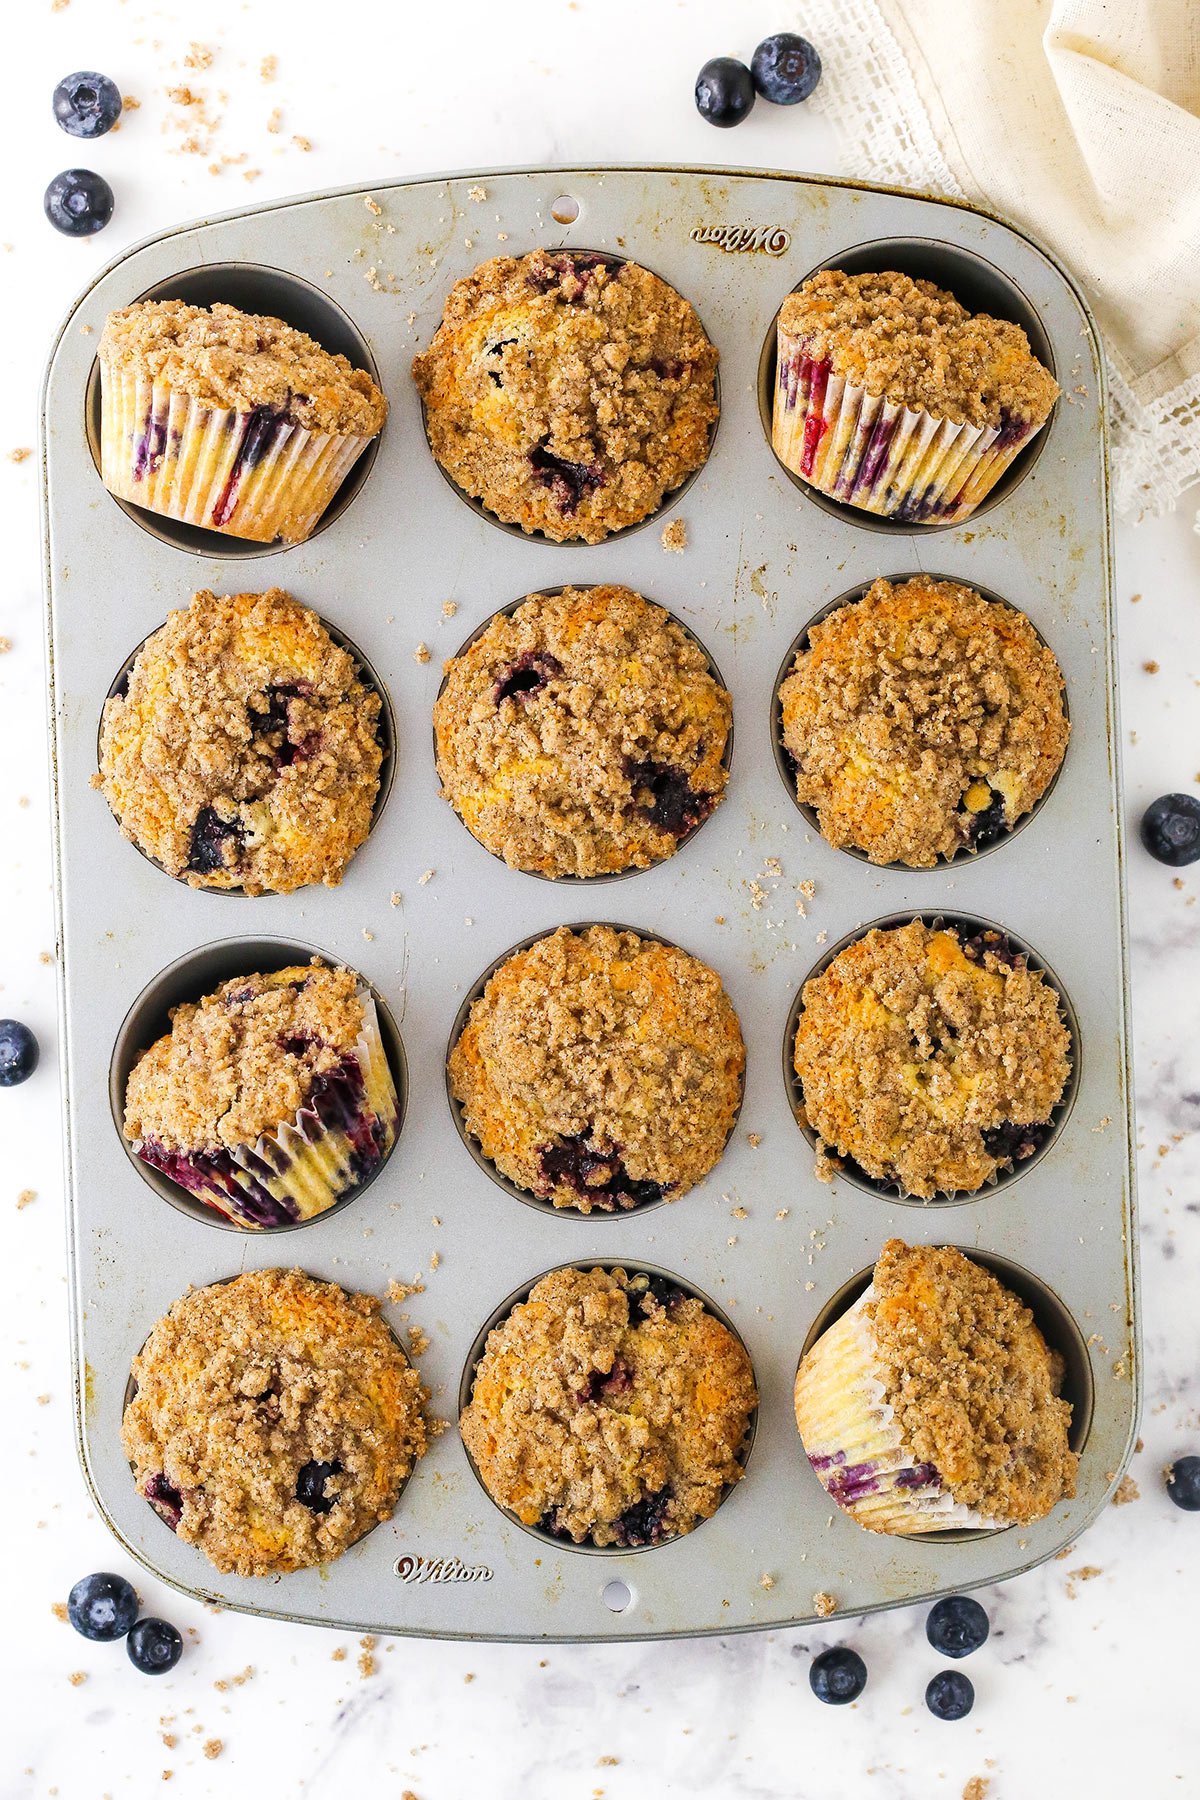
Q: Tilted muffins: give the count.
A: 4